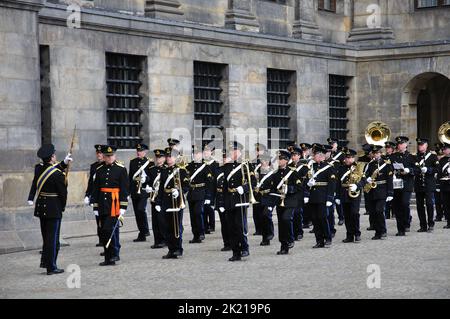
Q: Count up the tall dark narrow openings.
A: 5